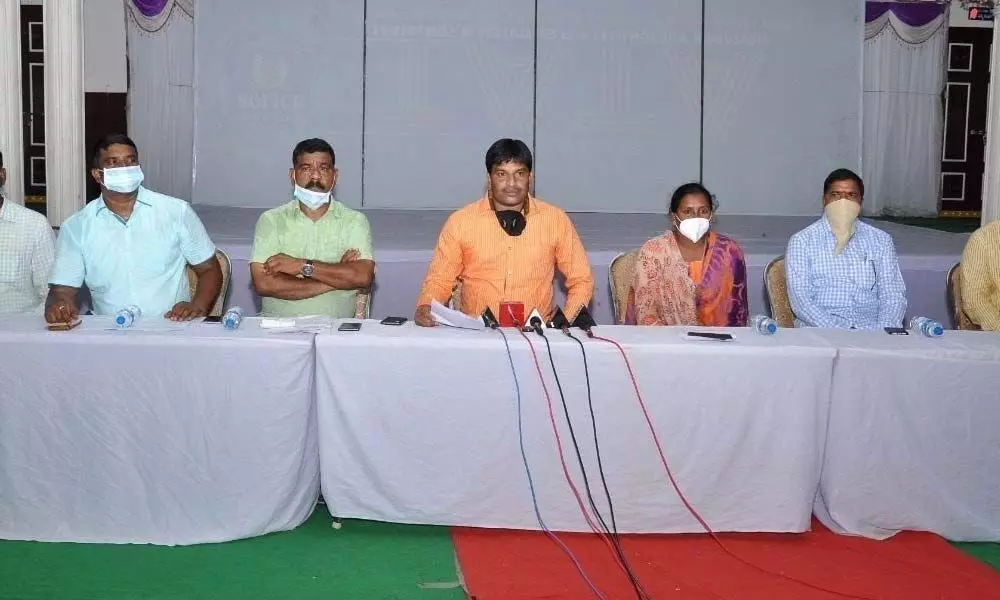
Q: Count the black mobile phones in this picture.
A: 5